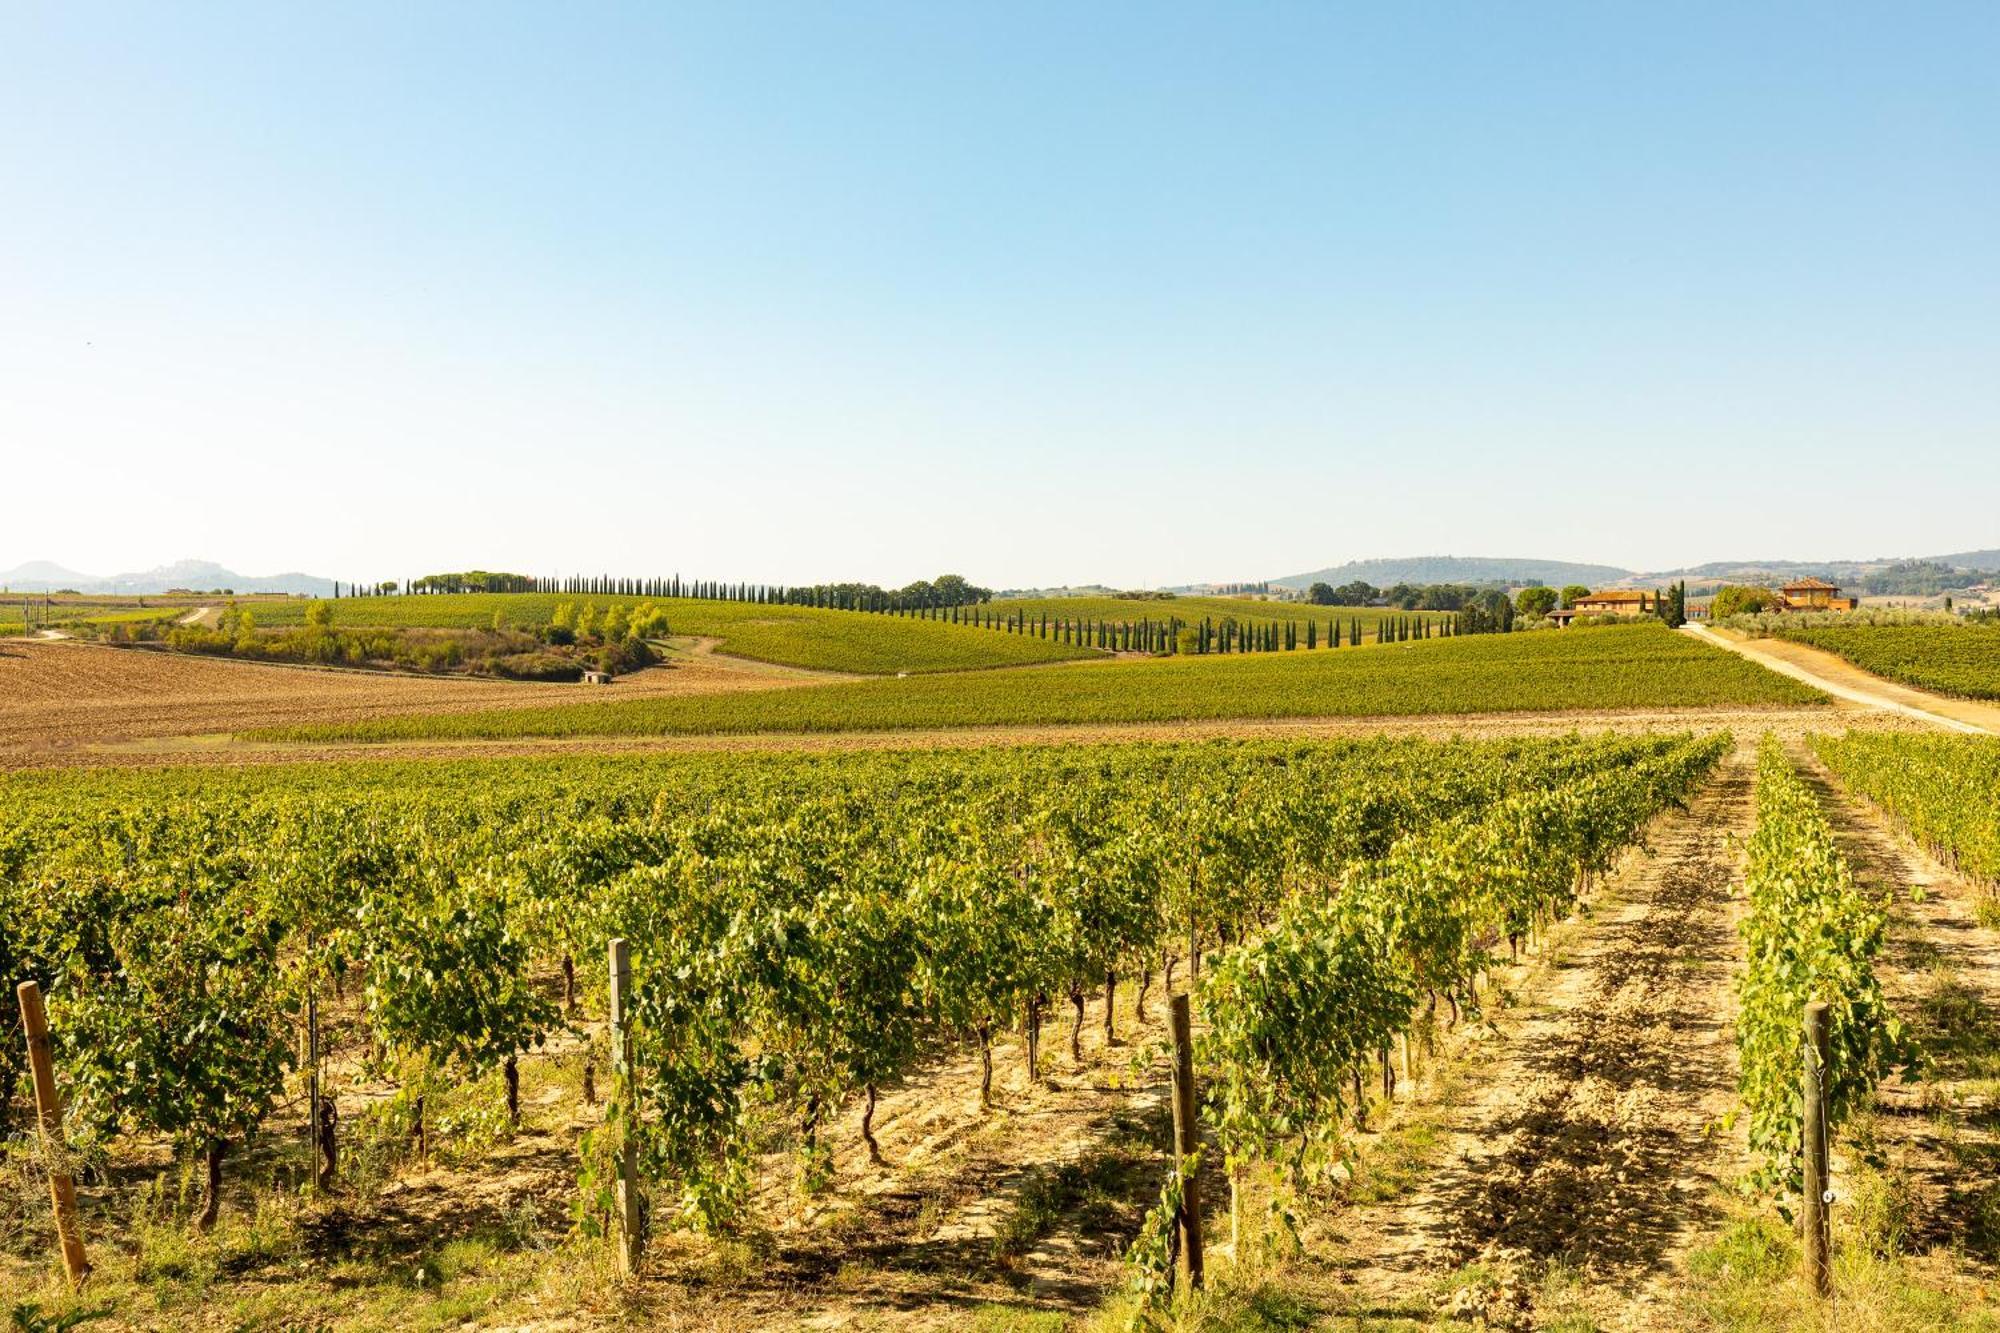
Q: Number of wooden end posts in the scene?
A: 4